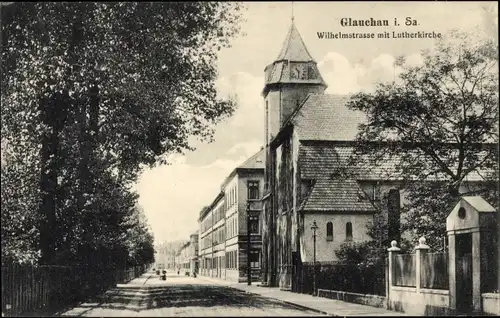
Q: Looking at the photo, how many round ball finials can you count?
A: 2